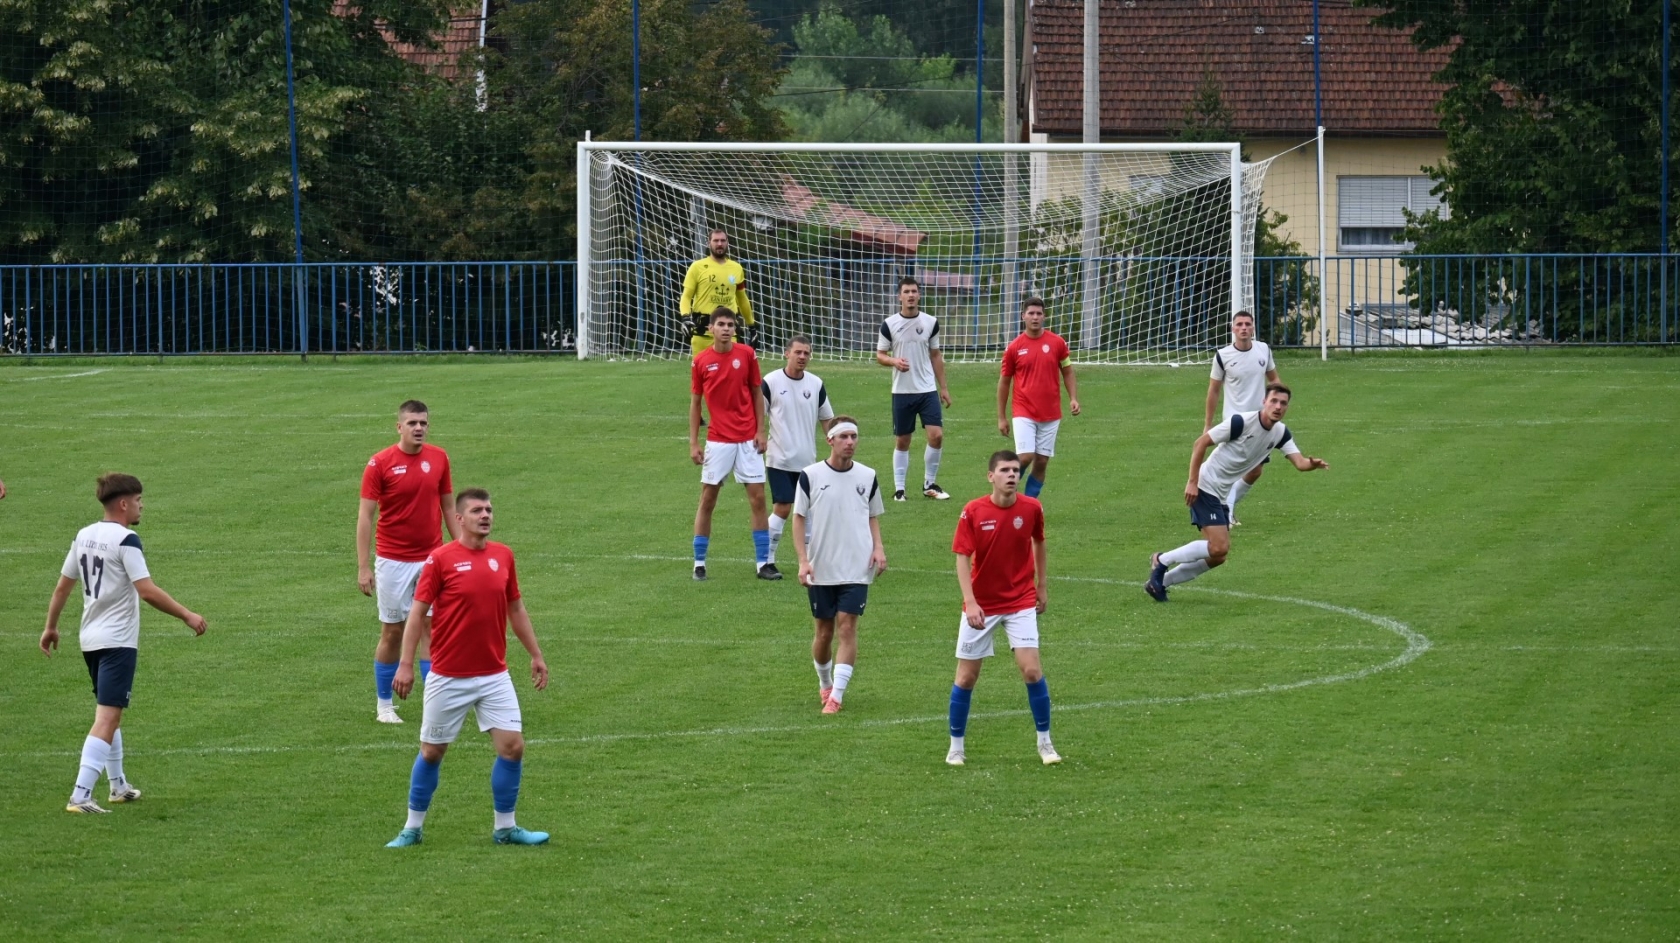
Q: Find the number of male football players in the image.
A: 12